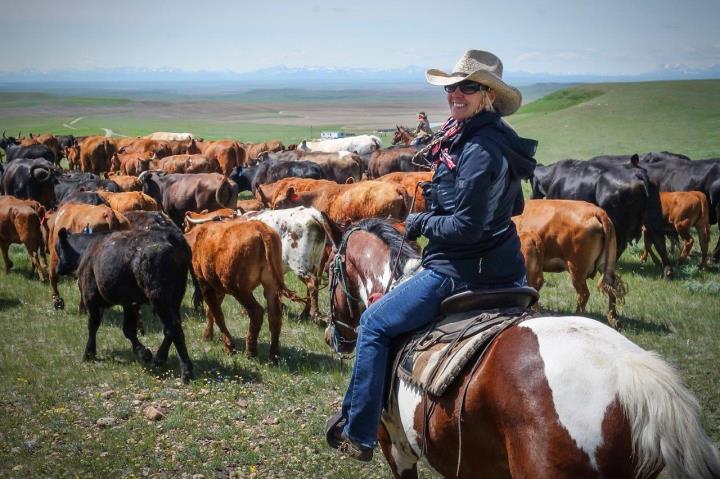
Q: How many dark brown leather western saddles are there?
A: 1